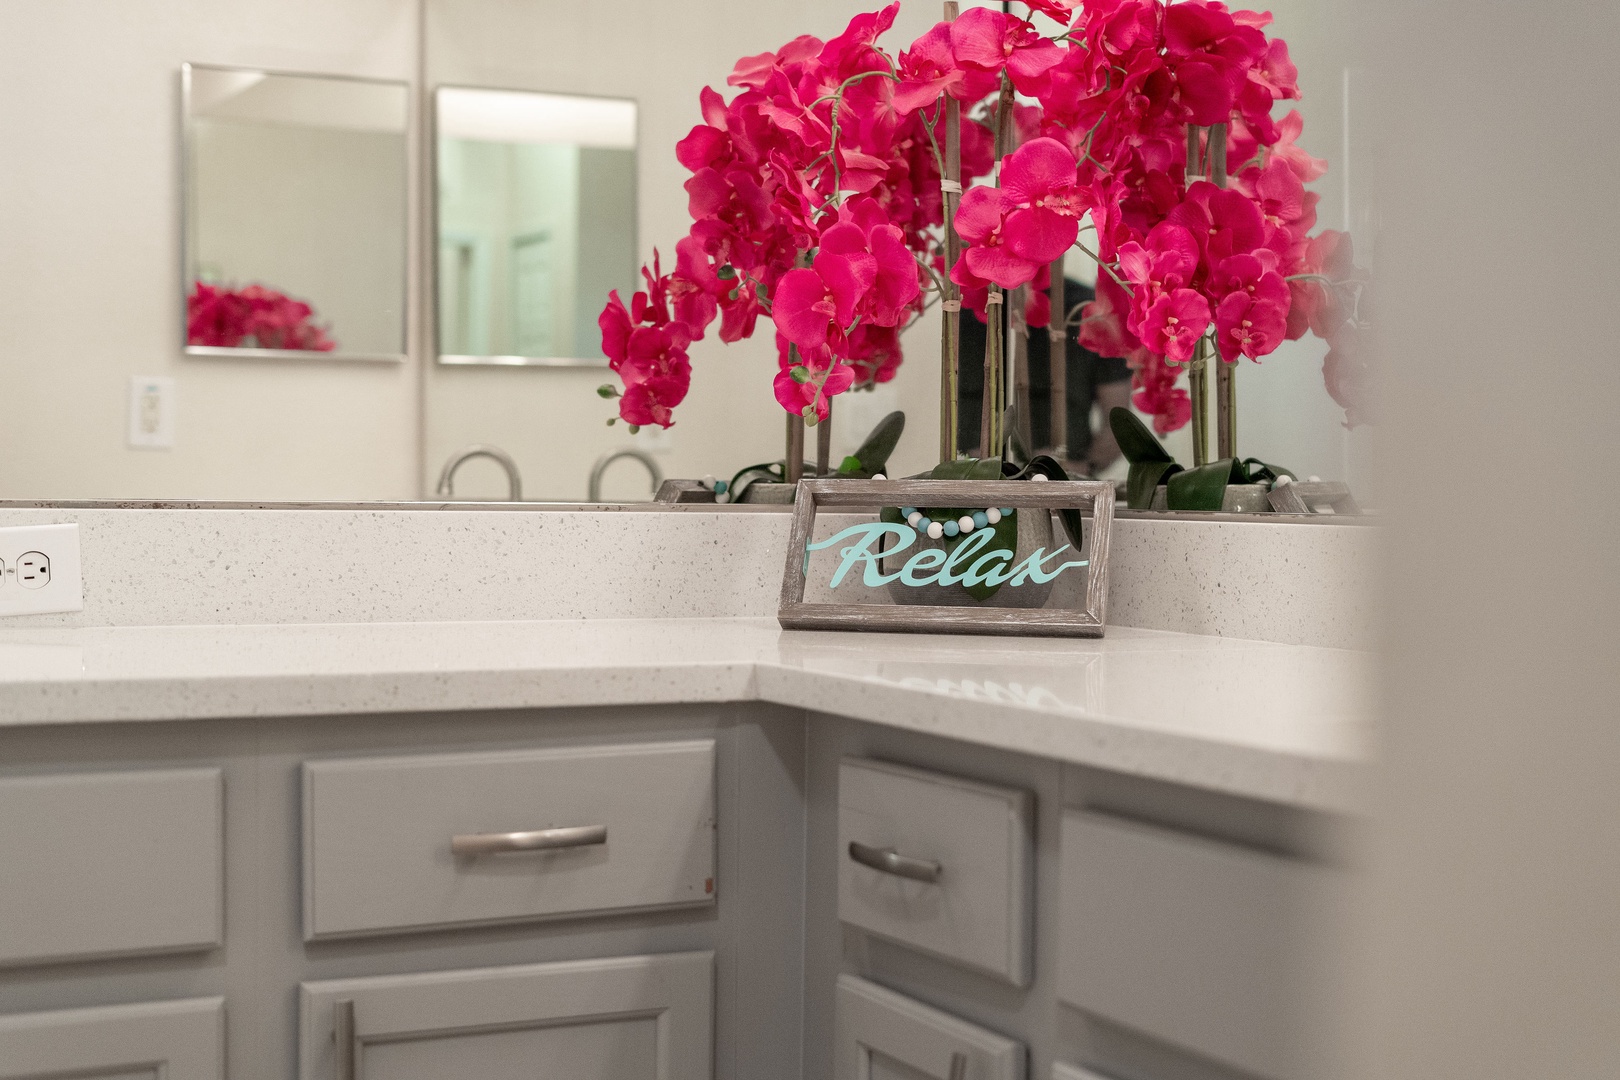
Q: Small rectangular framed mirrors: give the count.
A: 2